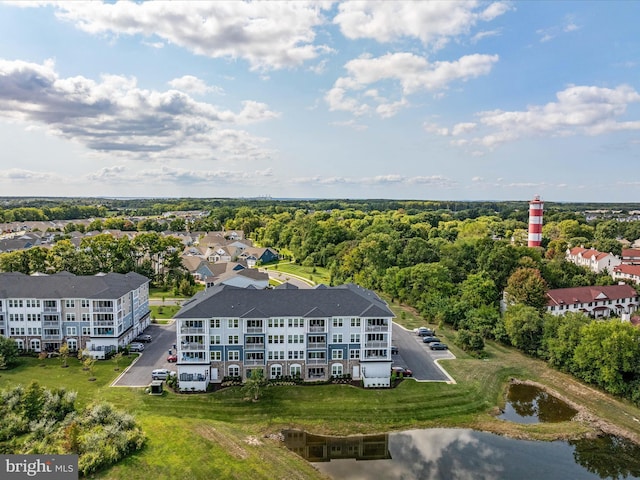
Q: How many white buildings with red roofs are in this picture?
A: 4